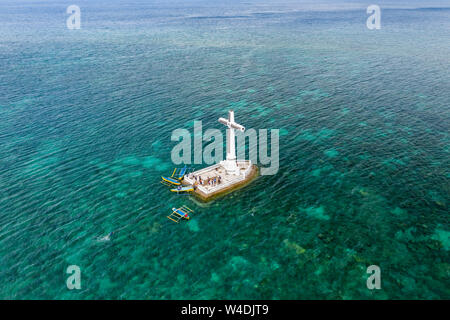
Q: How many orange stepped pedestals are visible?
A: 0